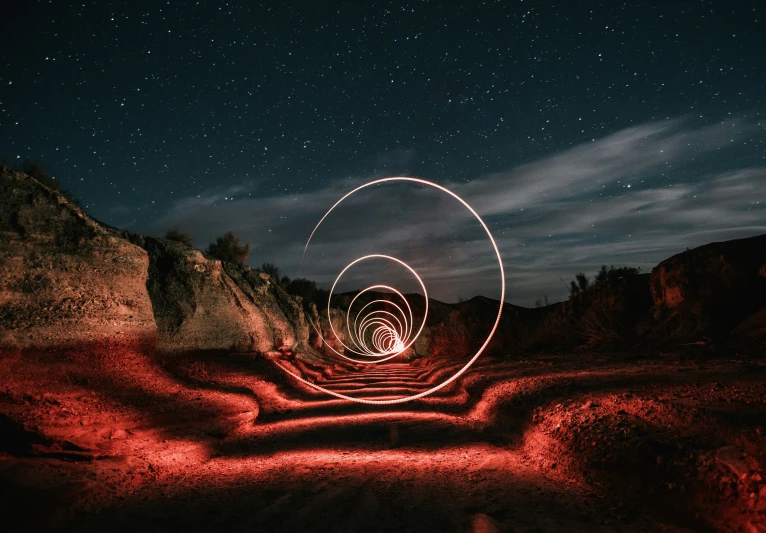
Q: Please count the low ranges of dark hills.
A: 1